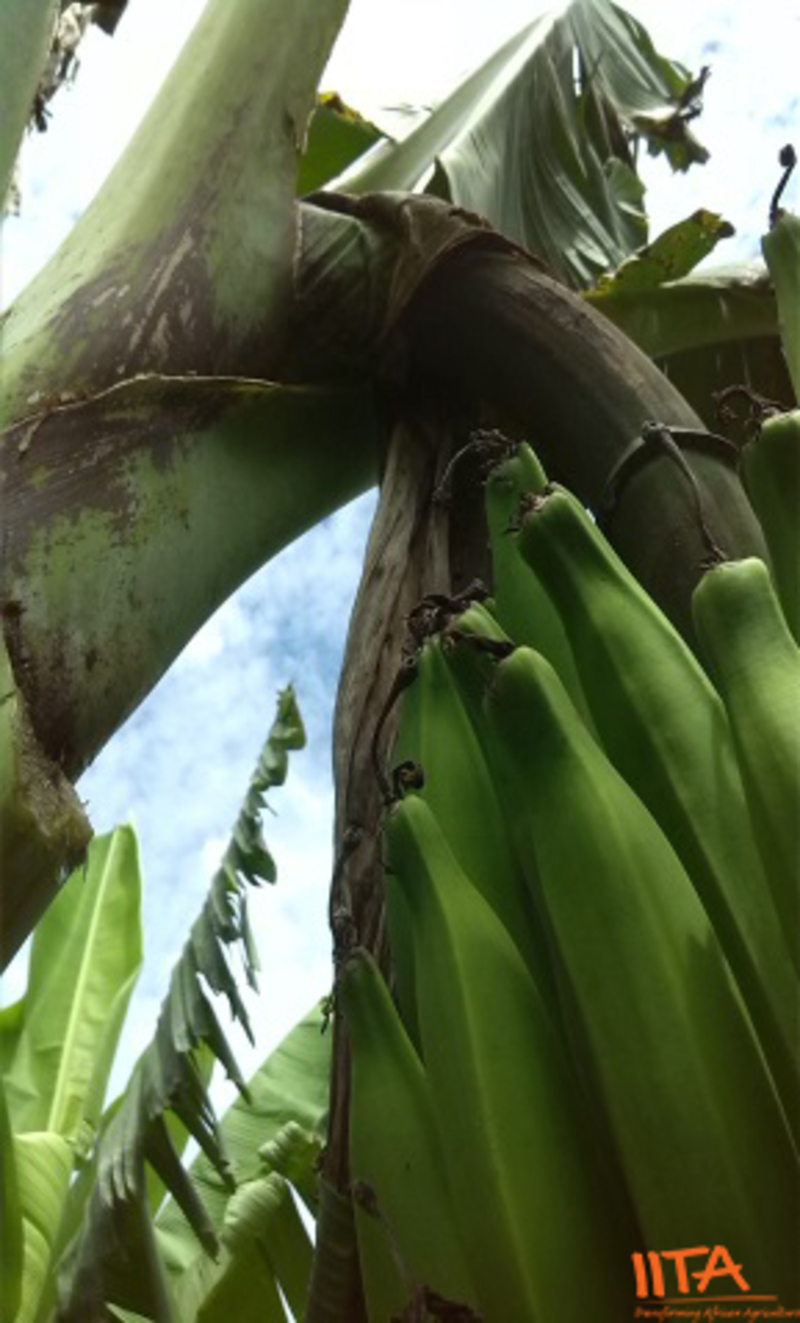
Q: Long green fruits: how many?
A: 10